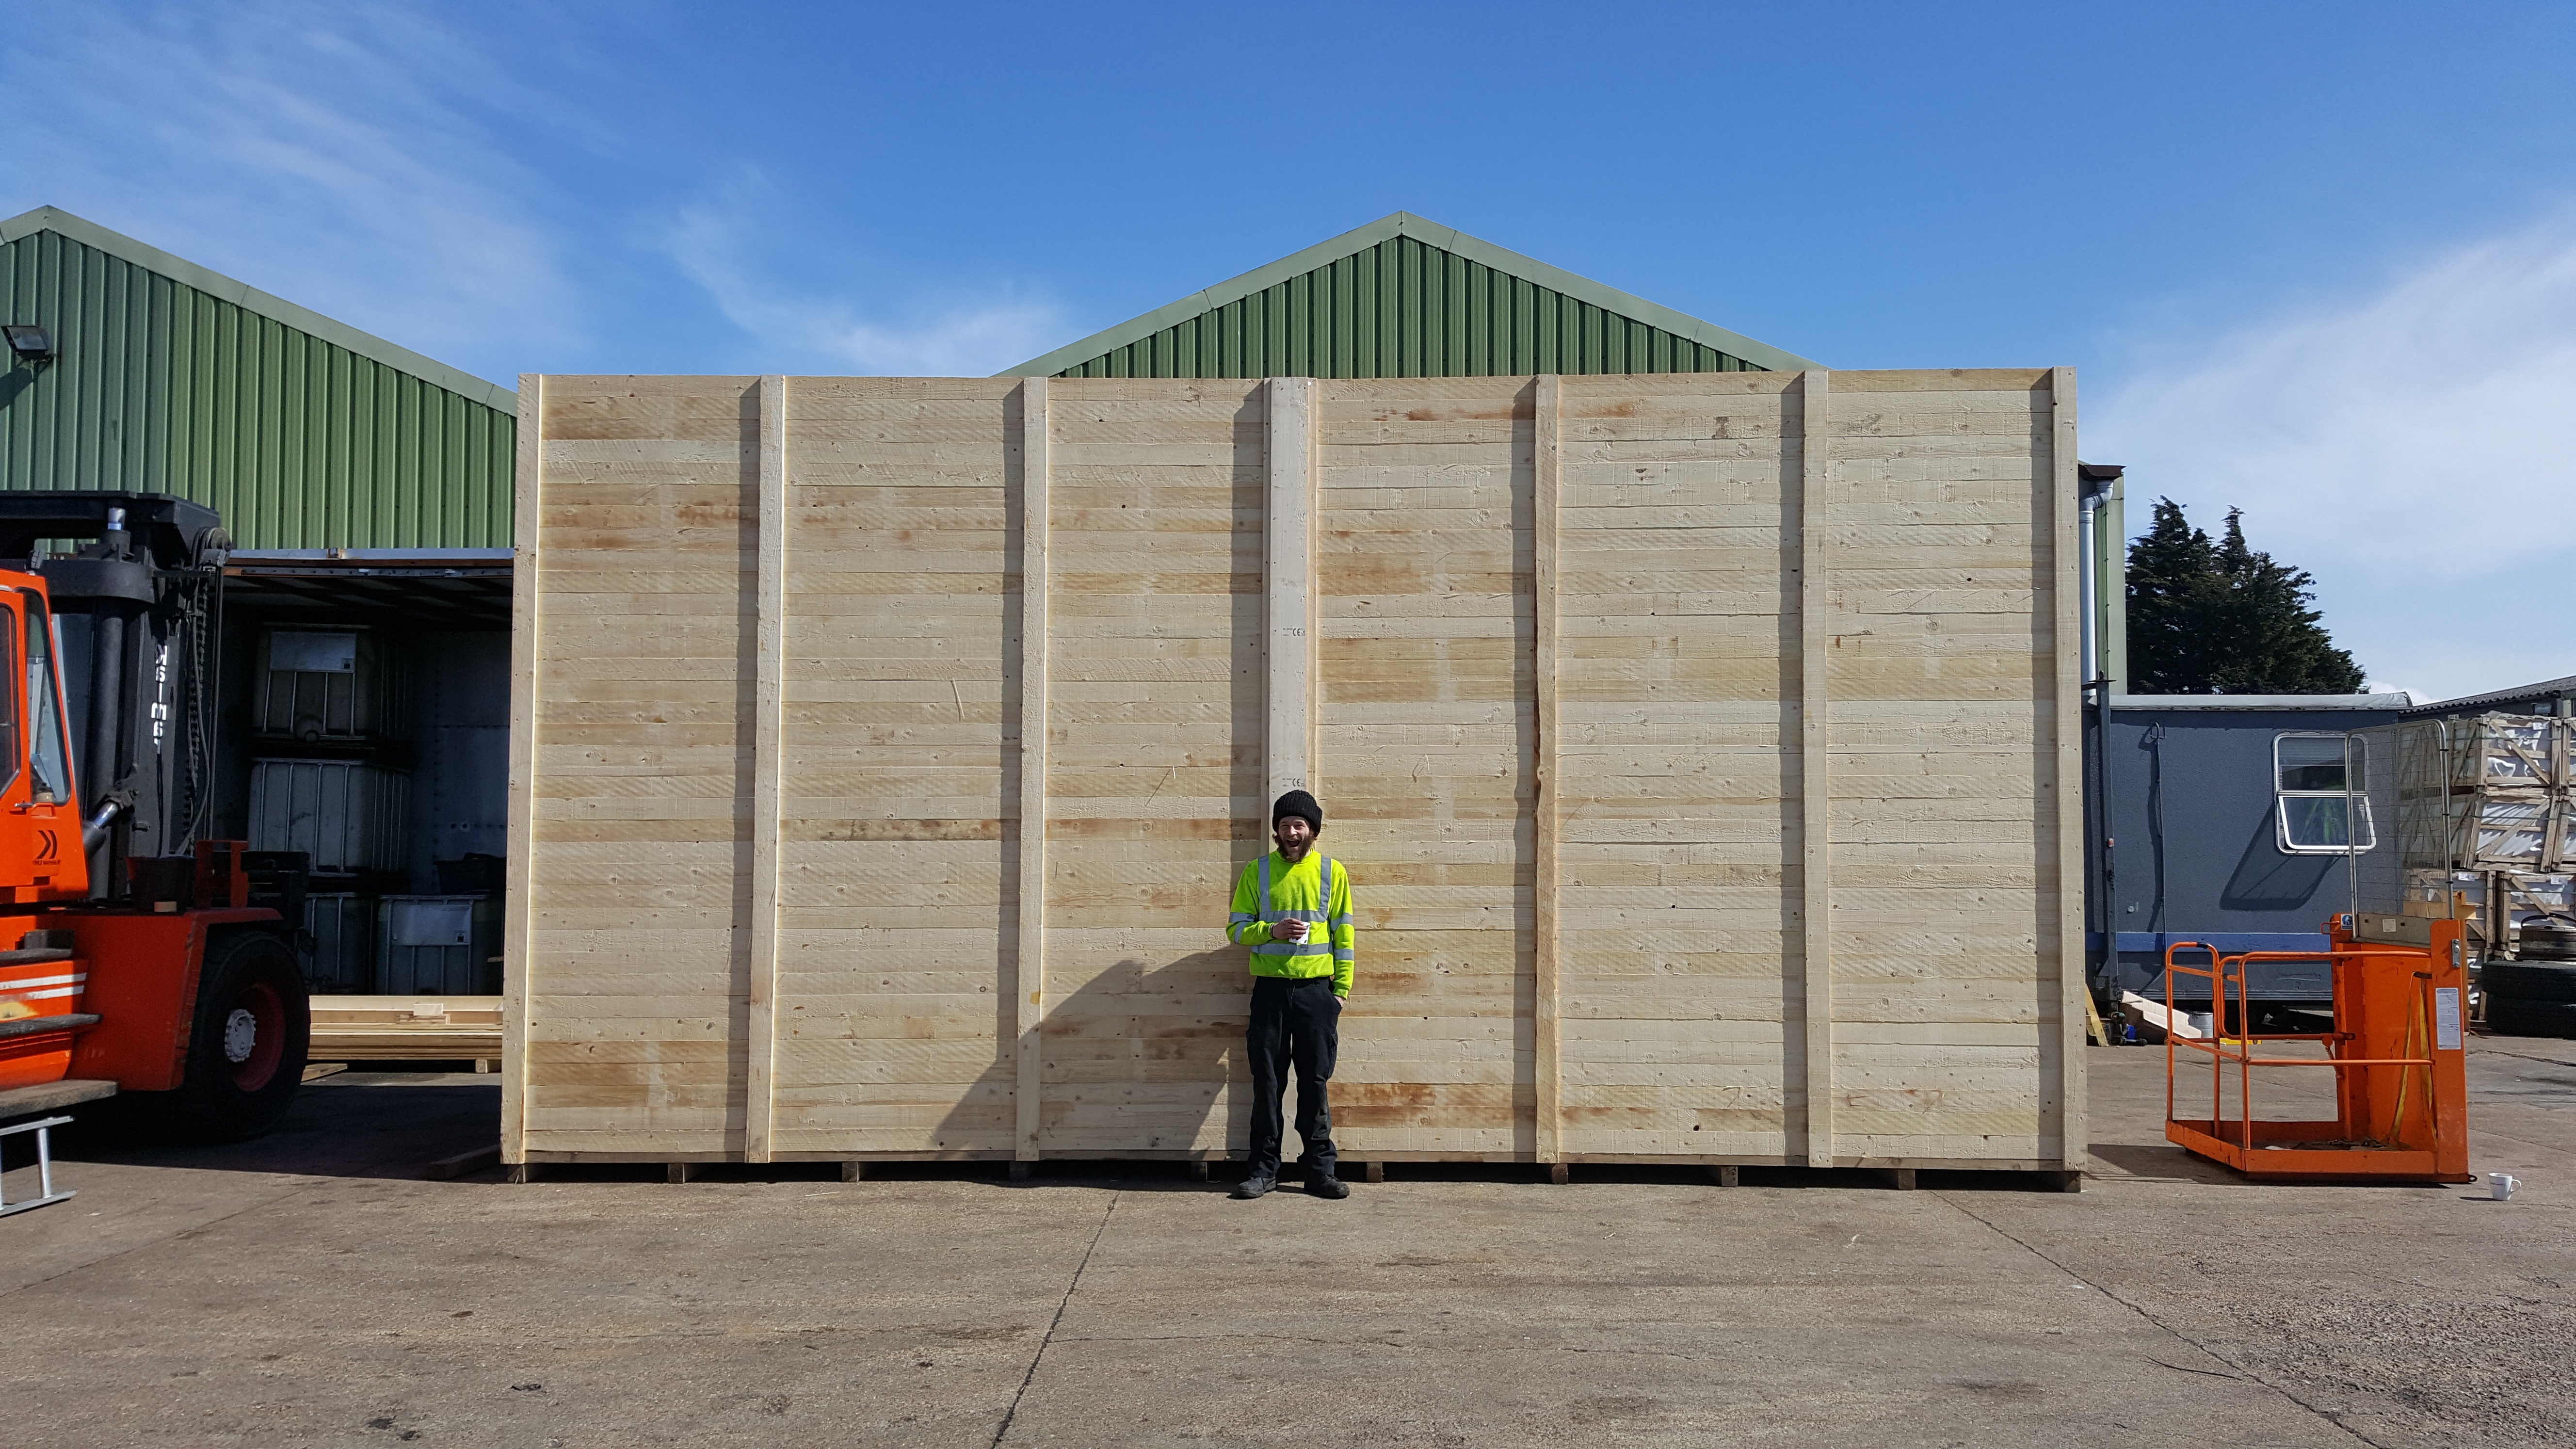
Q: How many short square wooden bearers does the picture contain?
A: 10